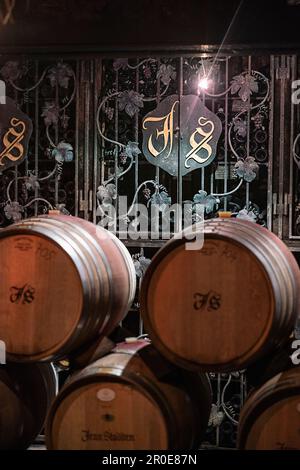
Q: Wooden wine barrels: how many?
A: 5